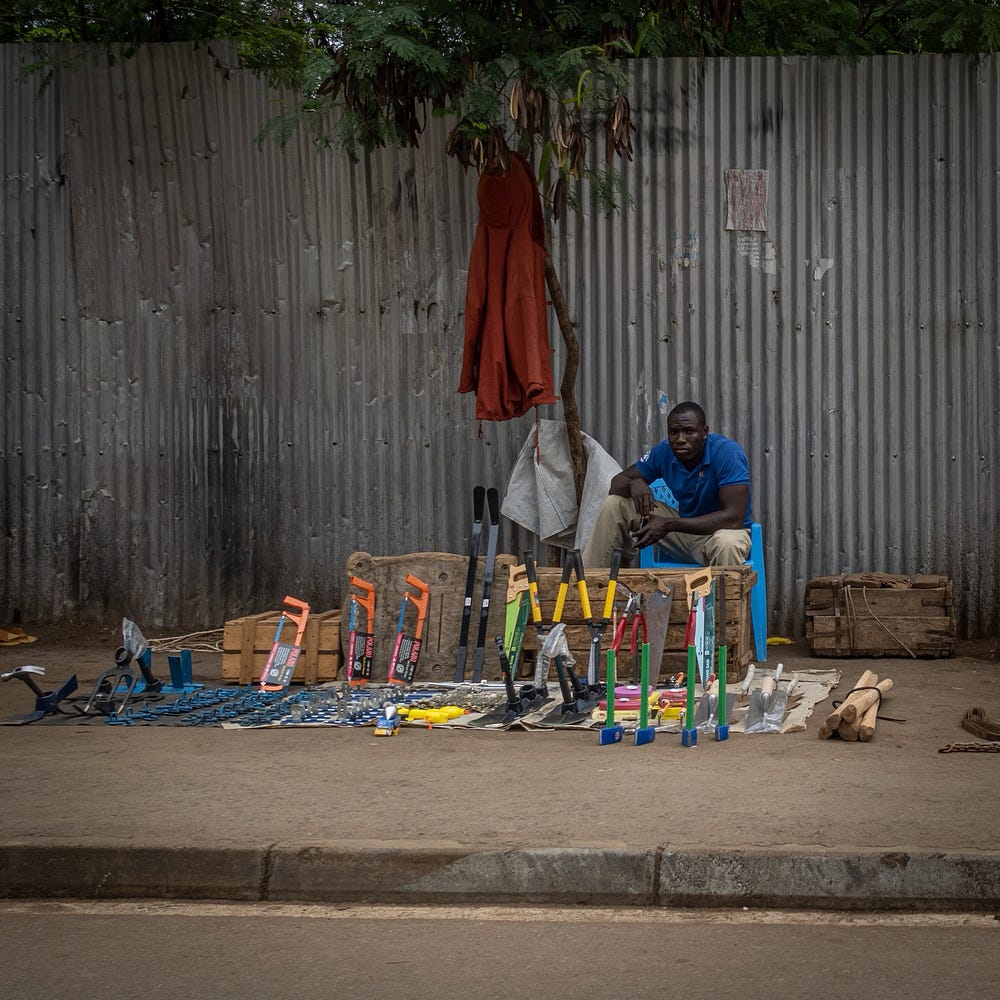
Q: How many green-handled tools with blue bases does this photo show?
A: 4